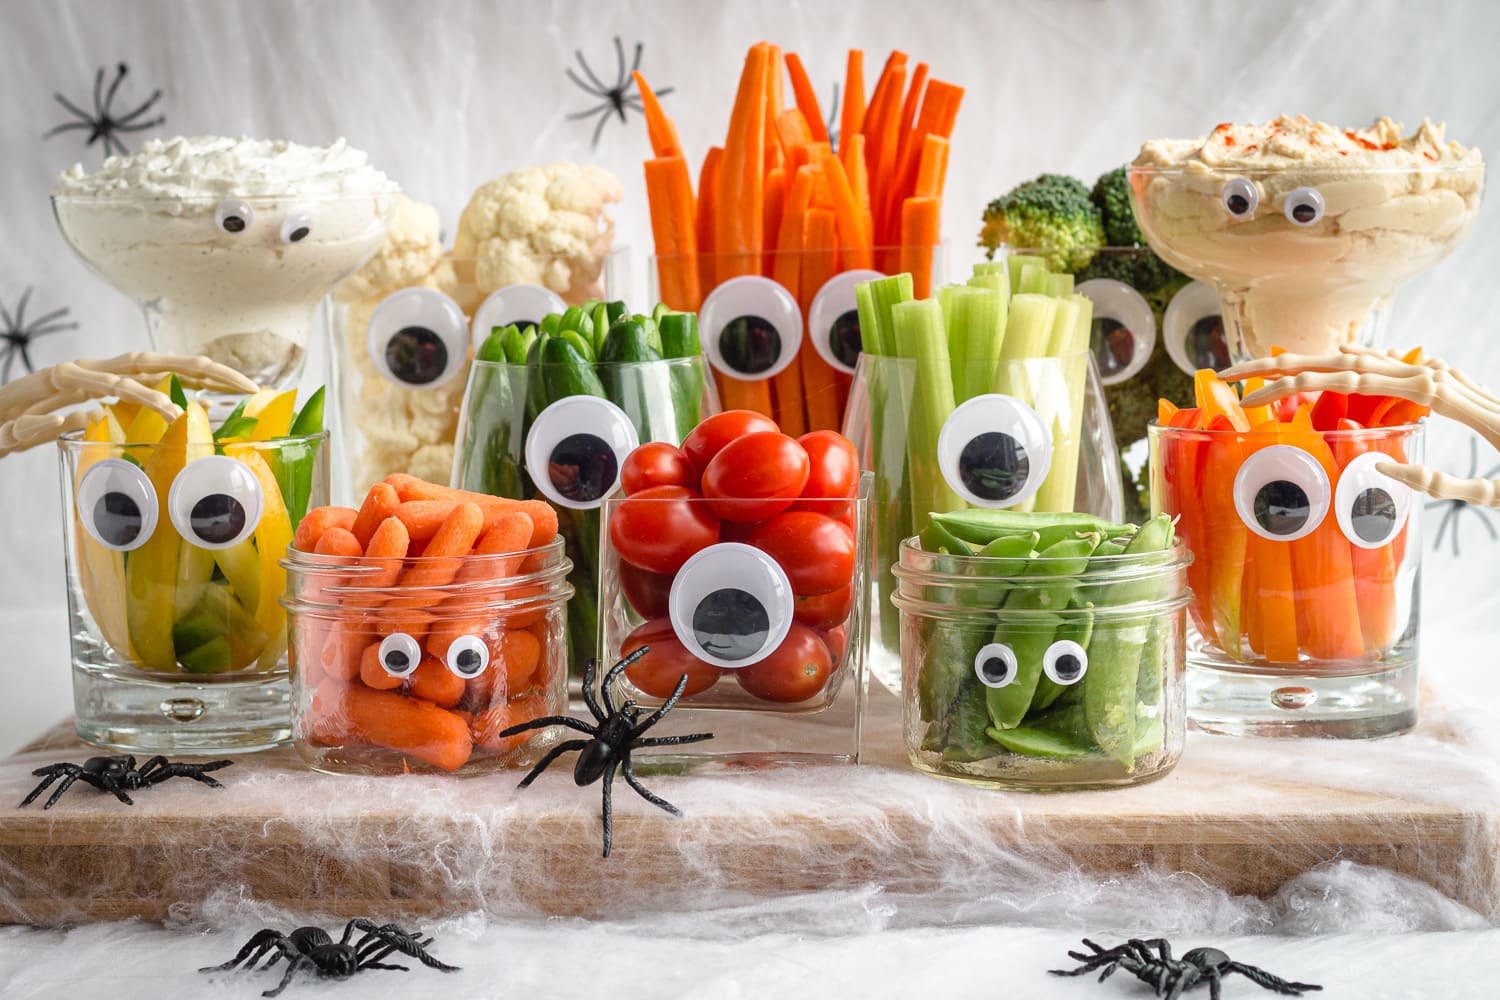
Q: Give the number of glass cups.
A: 12